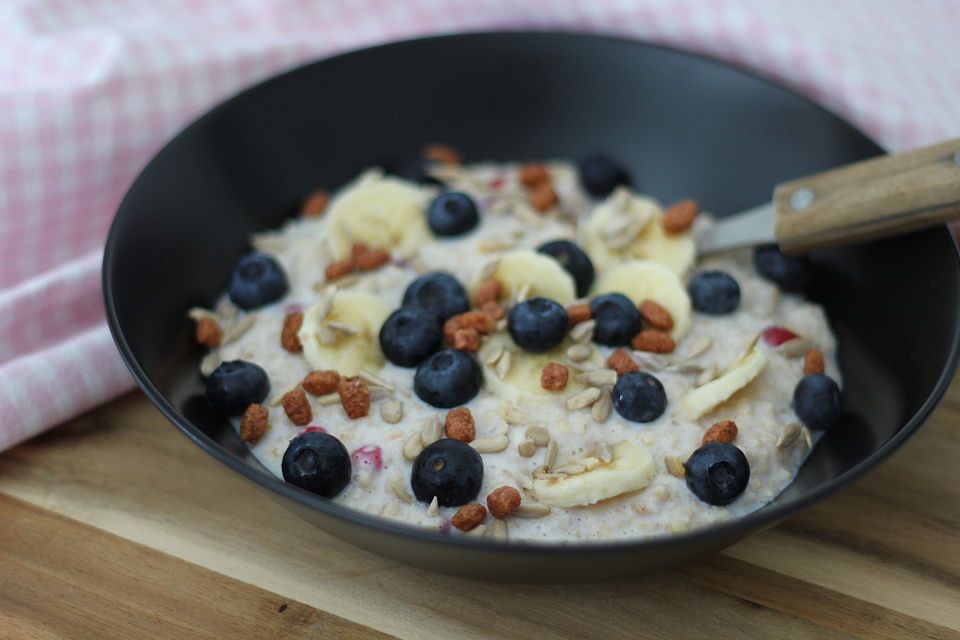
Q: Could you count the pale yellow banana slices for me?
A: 8